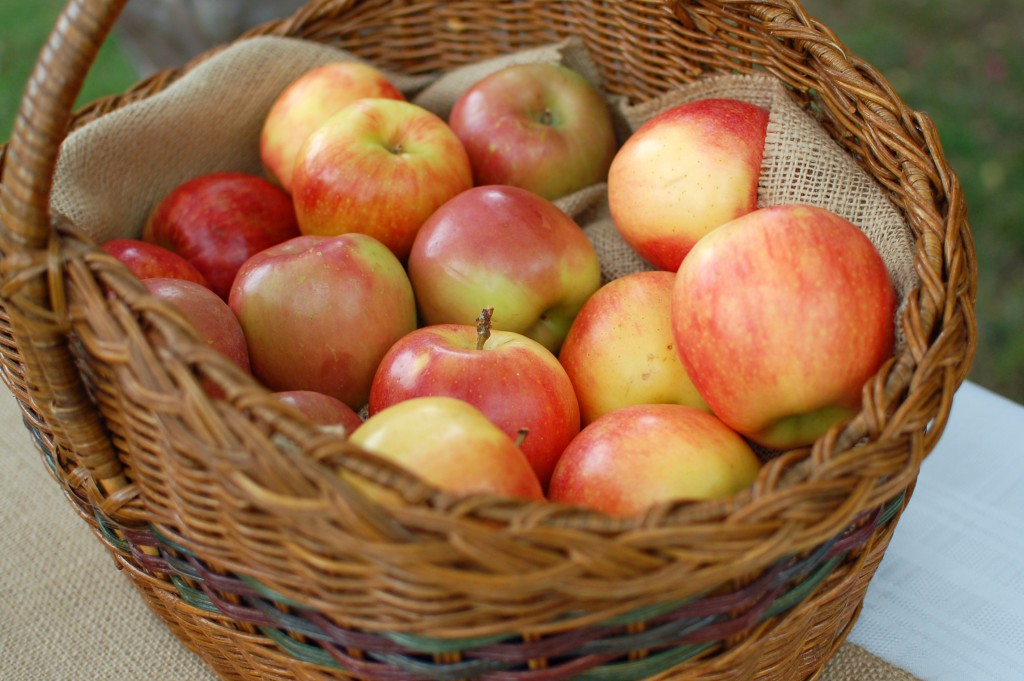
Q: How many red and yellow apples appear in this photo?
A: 15